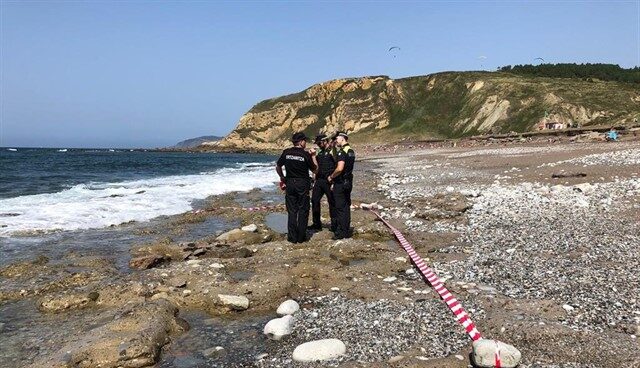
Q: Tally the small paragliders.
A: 3